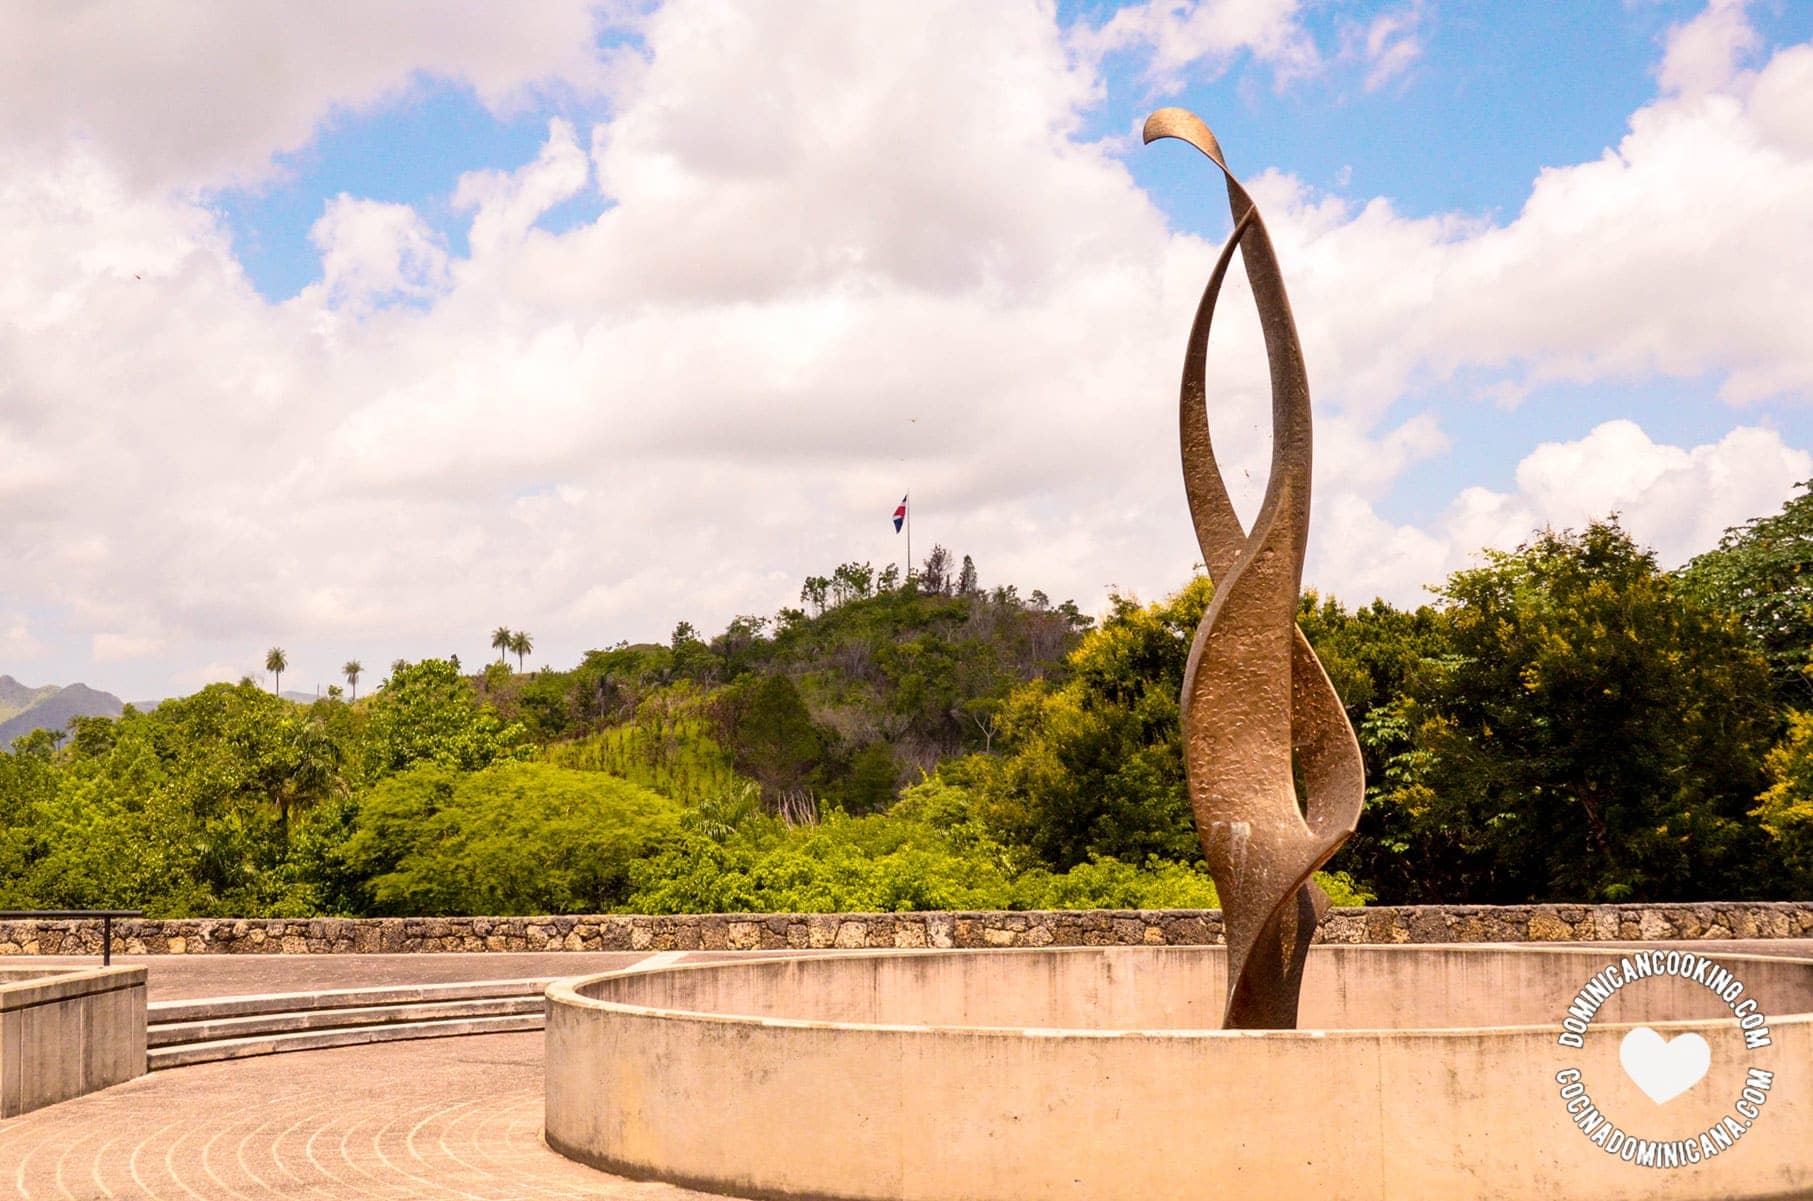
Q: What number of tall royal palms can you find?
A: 4